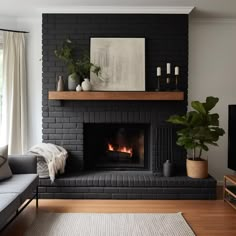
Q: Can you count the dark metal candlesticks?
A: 3